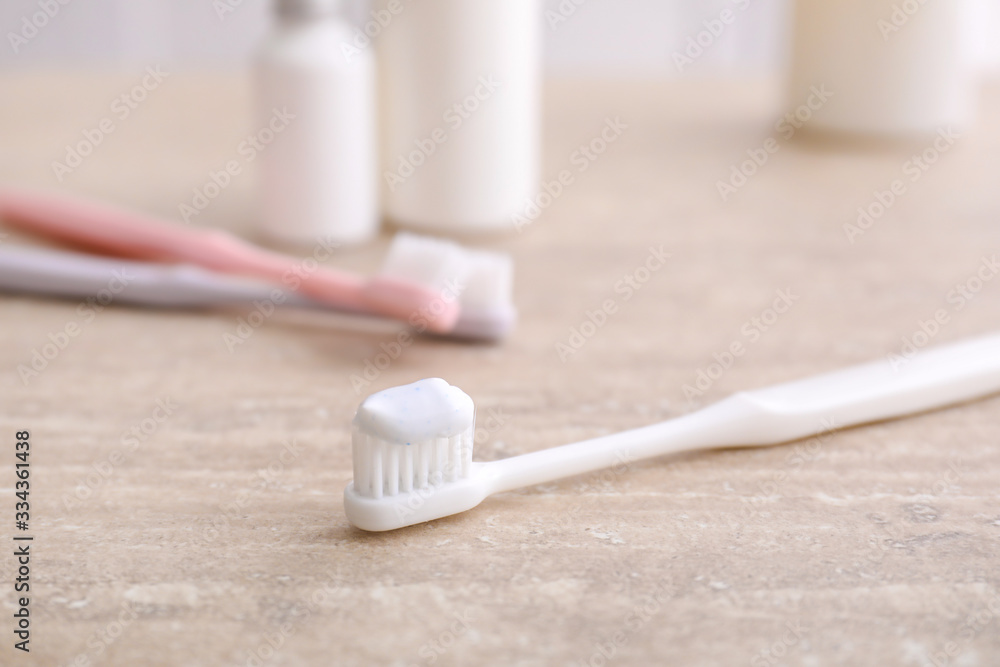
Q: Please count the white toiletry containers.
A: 3